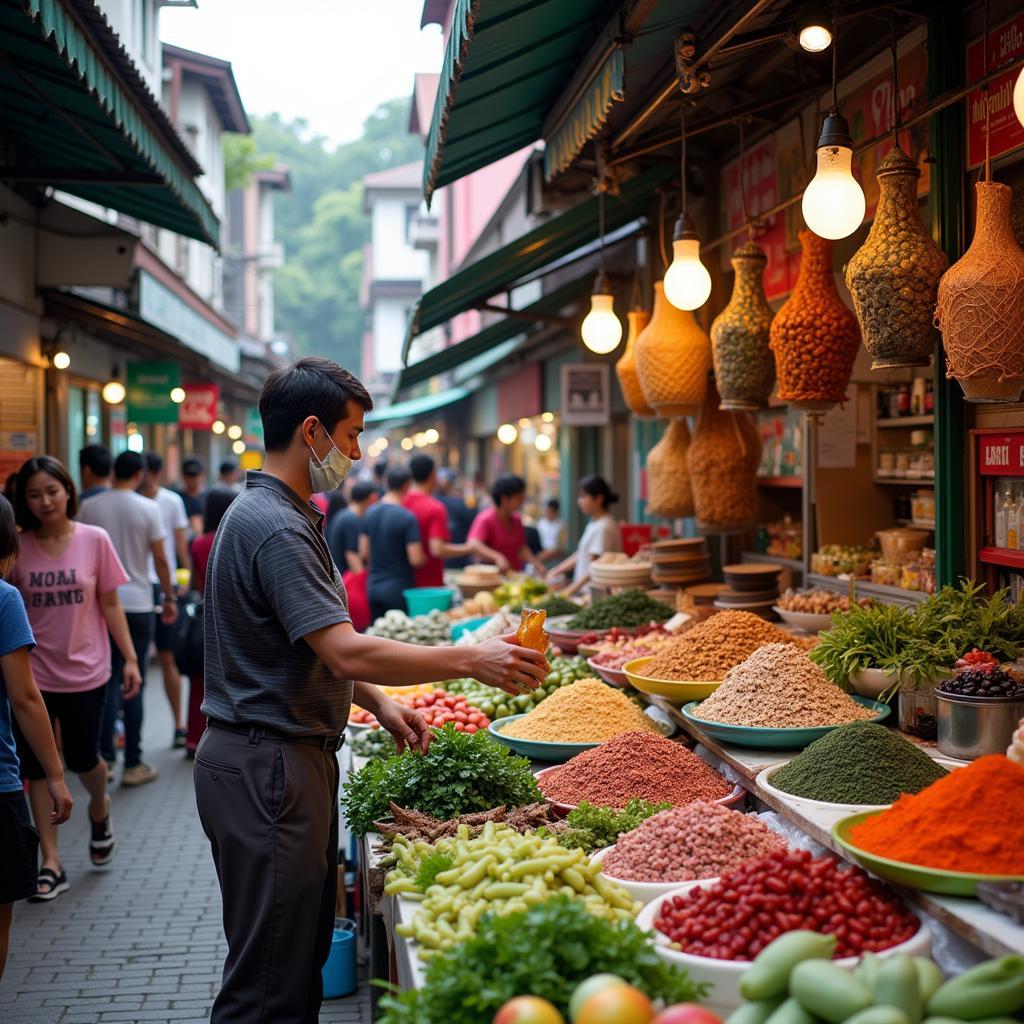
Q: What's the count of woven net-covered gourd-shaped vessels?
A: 8